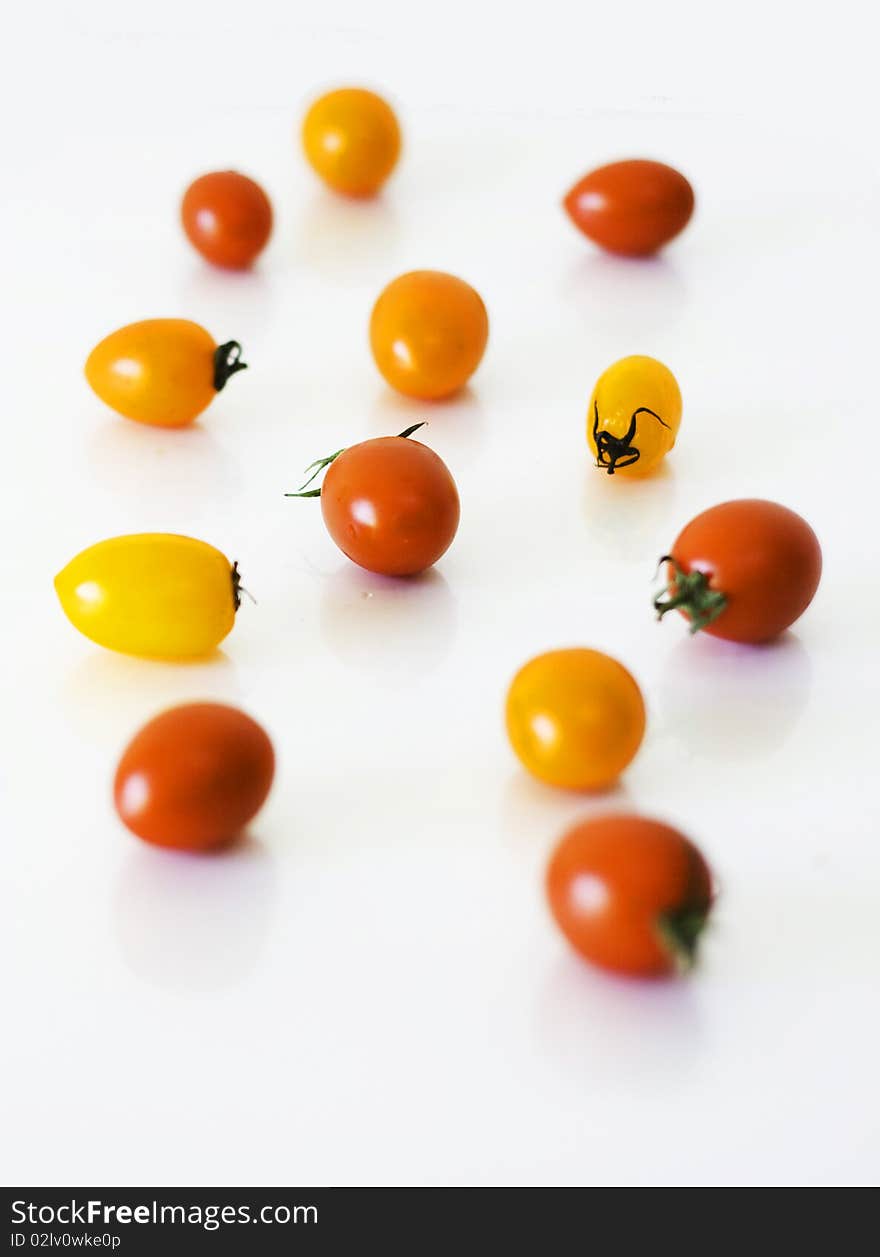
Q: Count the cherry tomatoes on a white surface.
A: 12